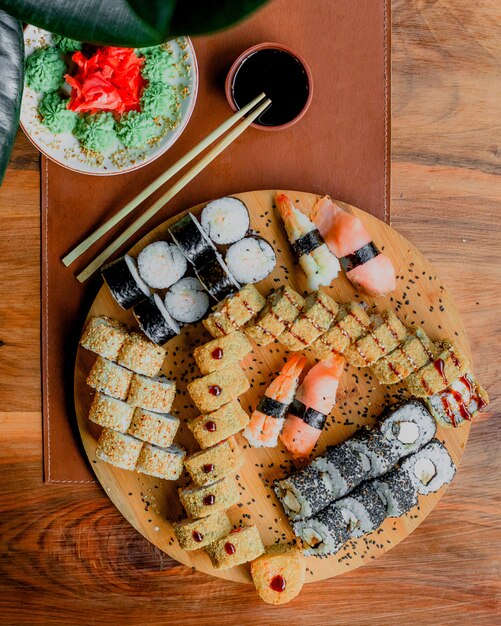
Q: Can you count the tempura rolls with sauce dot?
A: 8